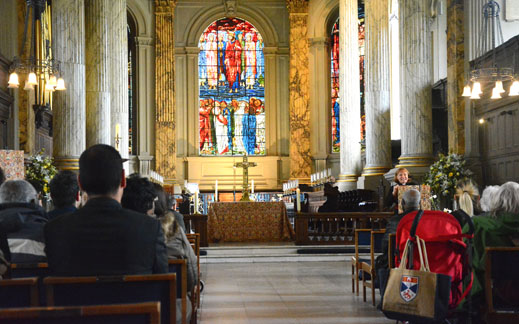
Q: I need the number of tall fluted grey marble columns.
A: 6